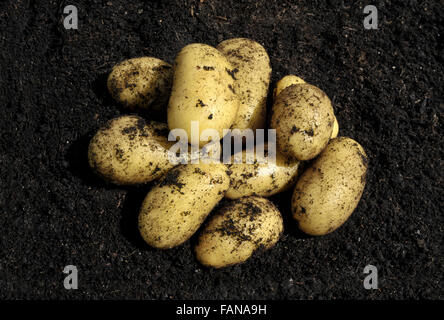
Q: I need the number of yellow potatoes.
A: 10